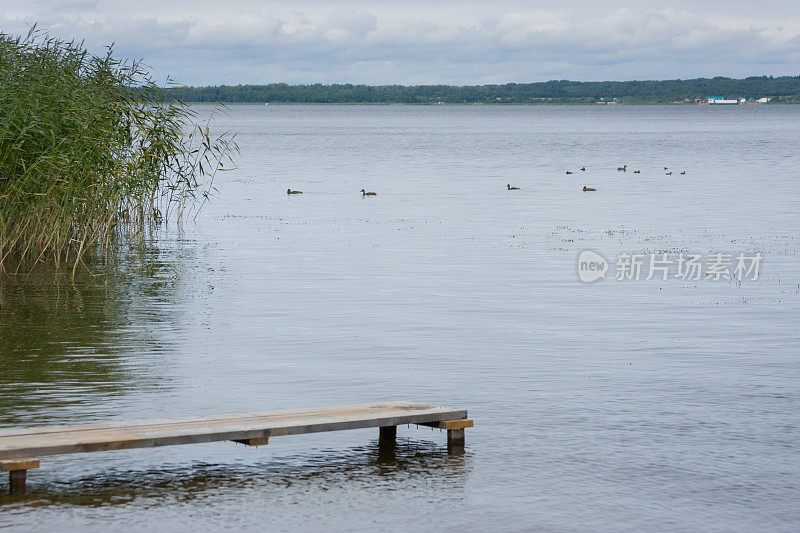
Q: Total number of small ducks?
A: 6